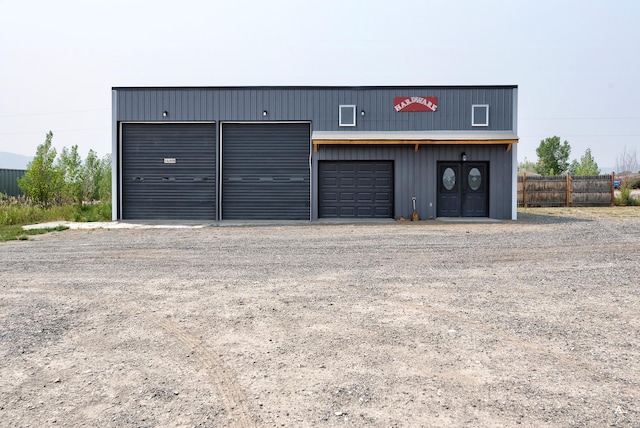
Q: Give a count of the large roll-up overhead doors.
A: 2